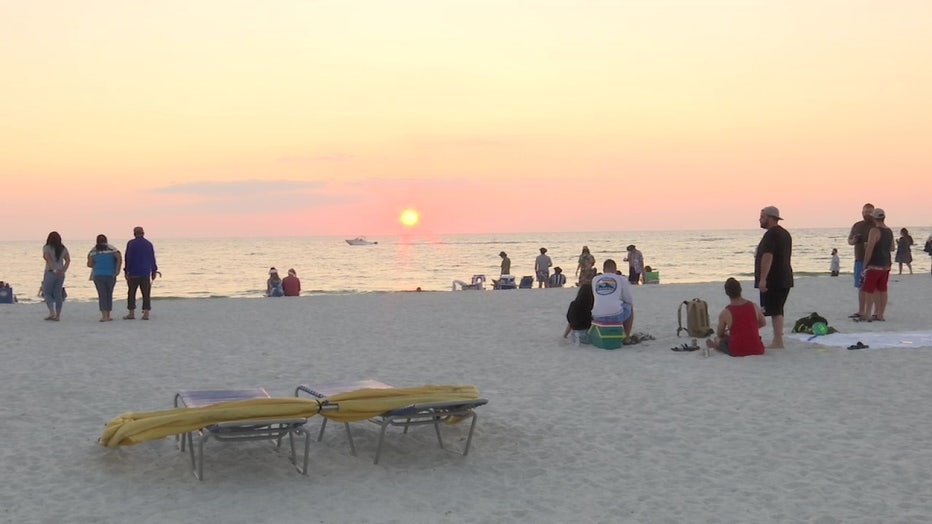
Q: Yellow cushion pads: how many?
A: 2